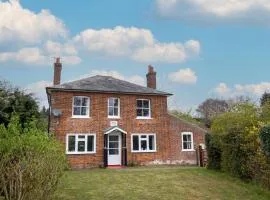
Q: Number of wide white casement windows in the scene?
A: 2